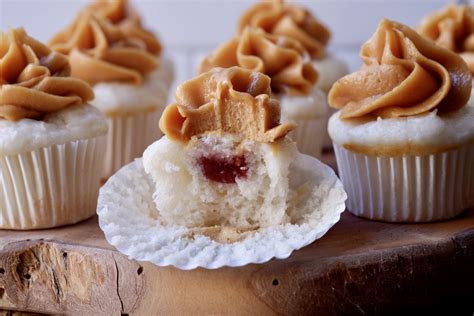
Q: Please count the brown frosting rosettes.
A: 8